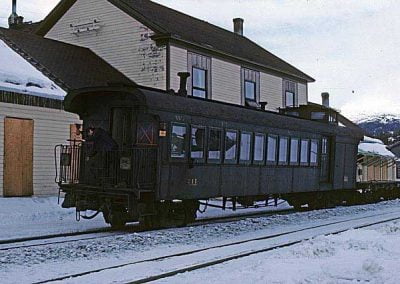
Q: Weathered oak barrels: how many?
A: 0